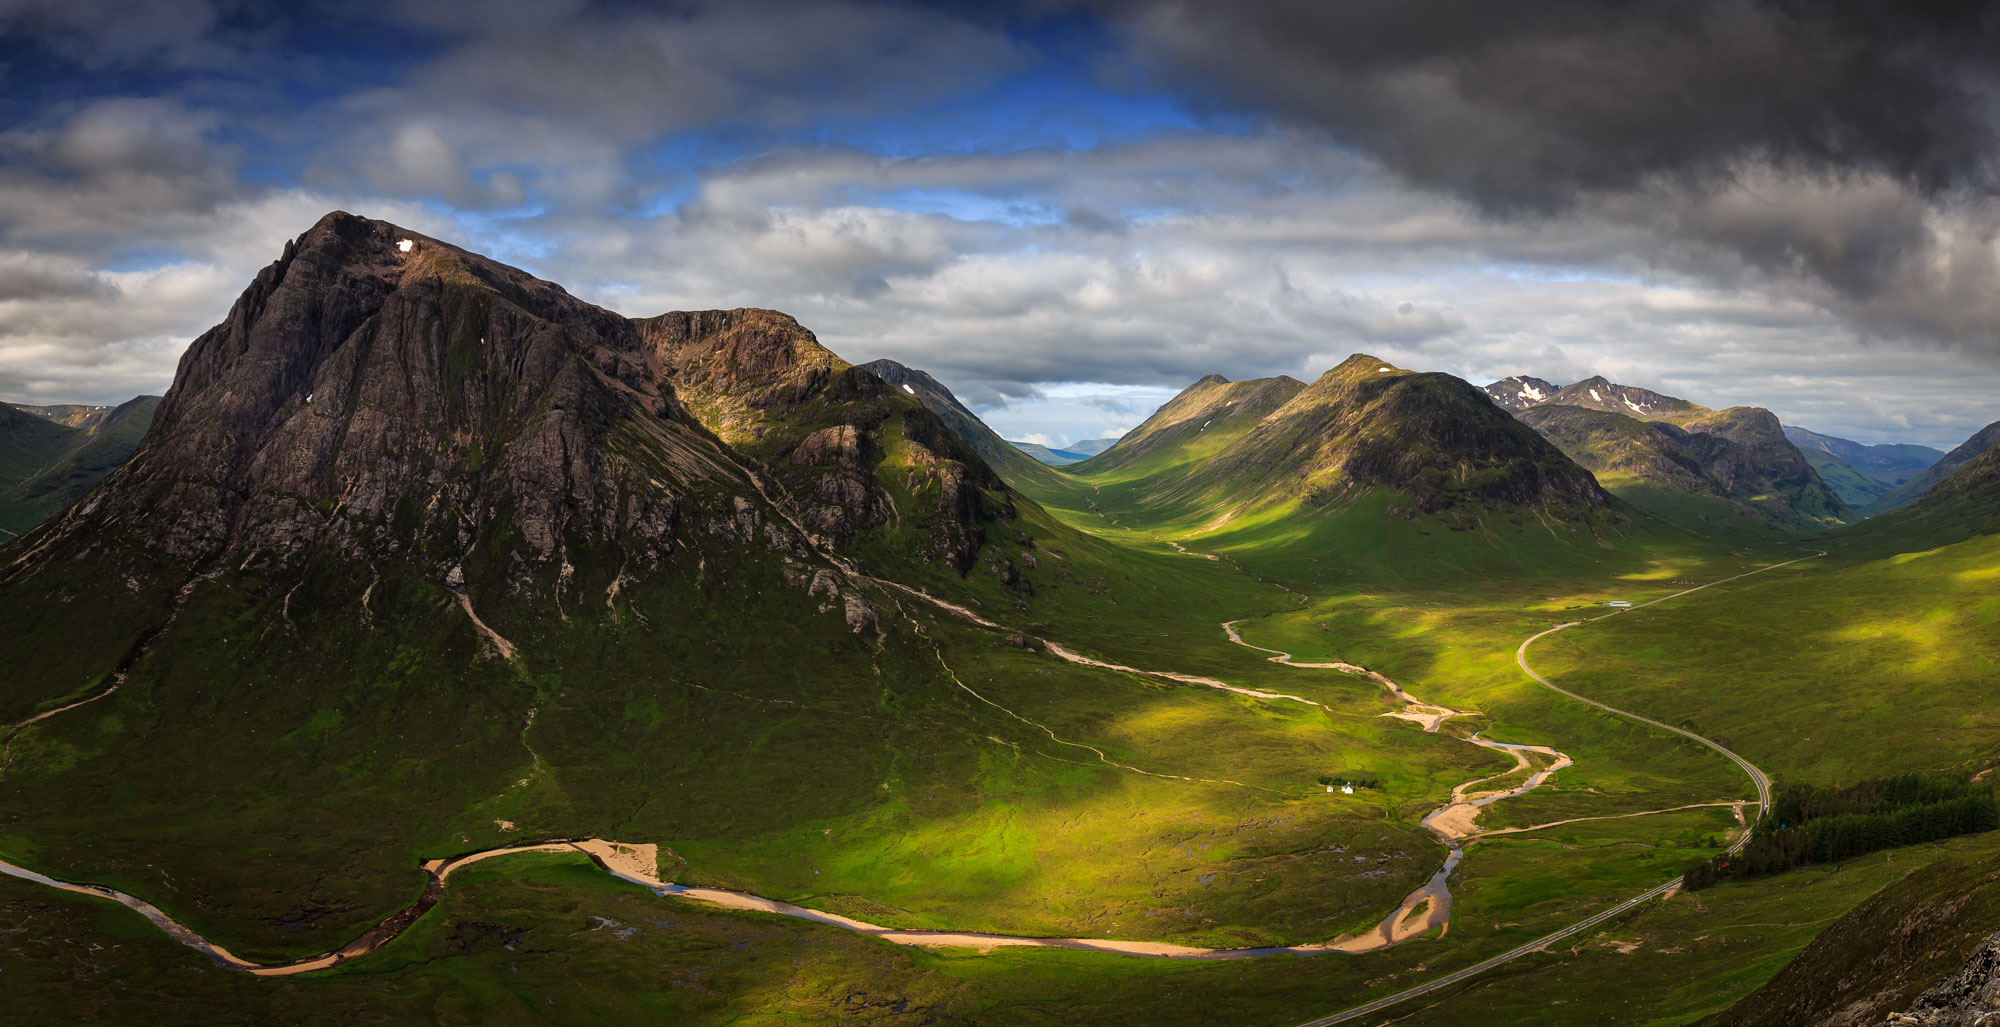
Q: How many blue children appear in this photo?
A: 0